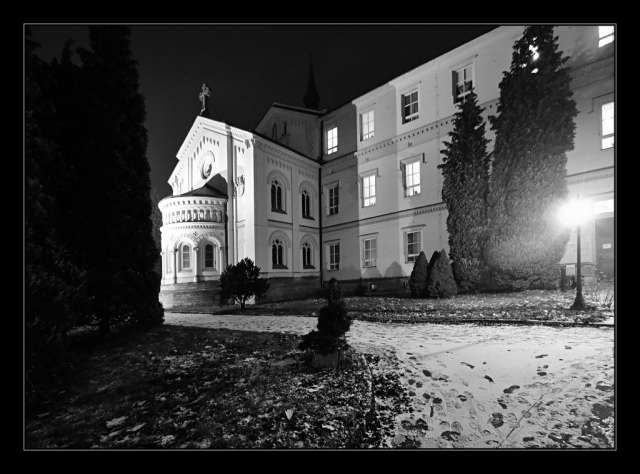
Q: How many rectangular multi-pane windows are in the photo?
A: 12